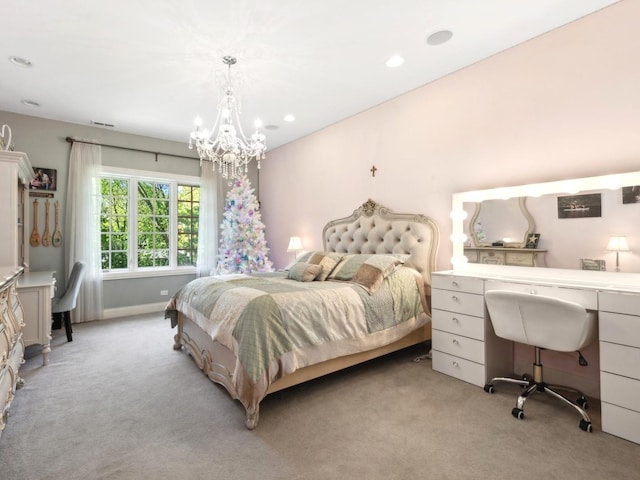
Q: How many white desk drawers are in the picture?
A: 11